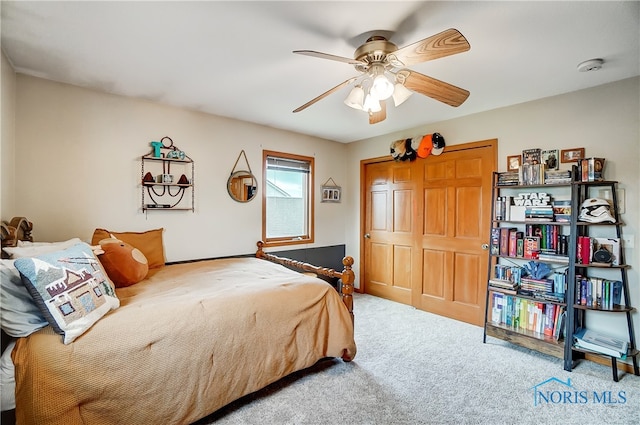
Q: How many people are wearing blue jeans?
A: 0